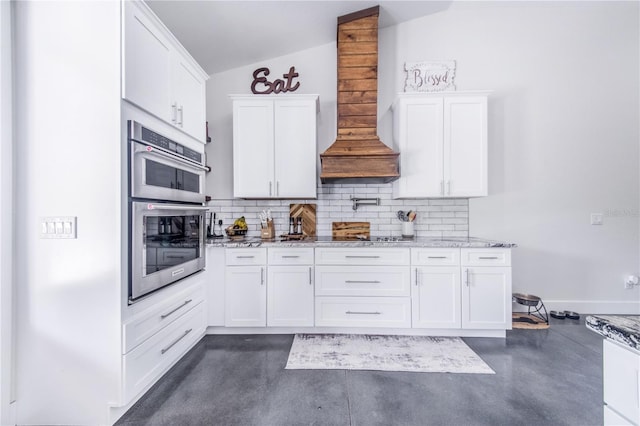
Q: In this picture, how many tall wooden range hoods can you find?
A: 1